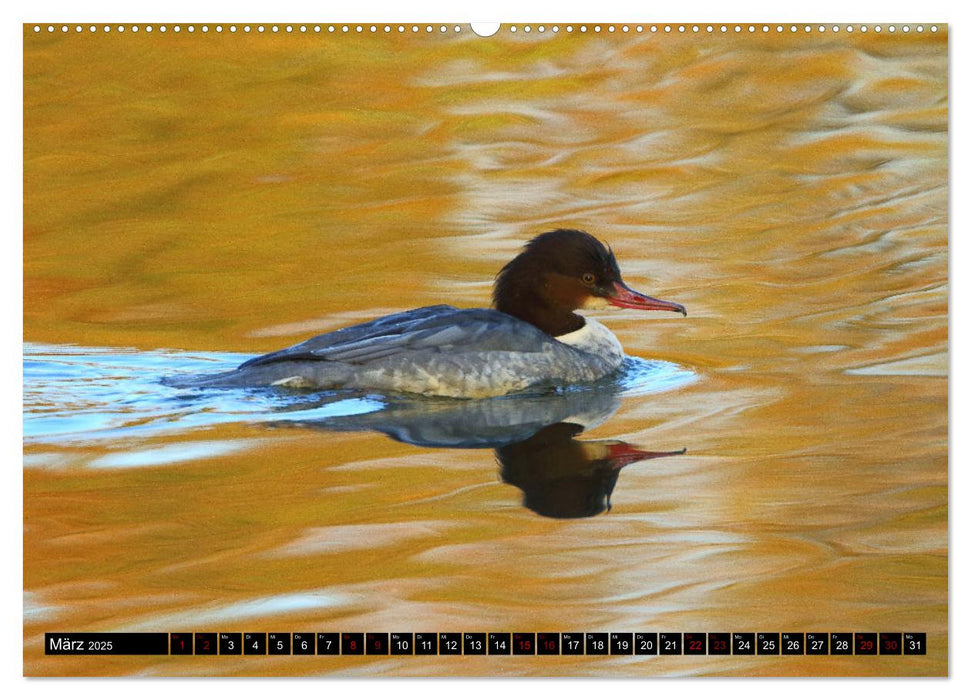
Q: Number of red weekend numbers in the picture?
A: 10